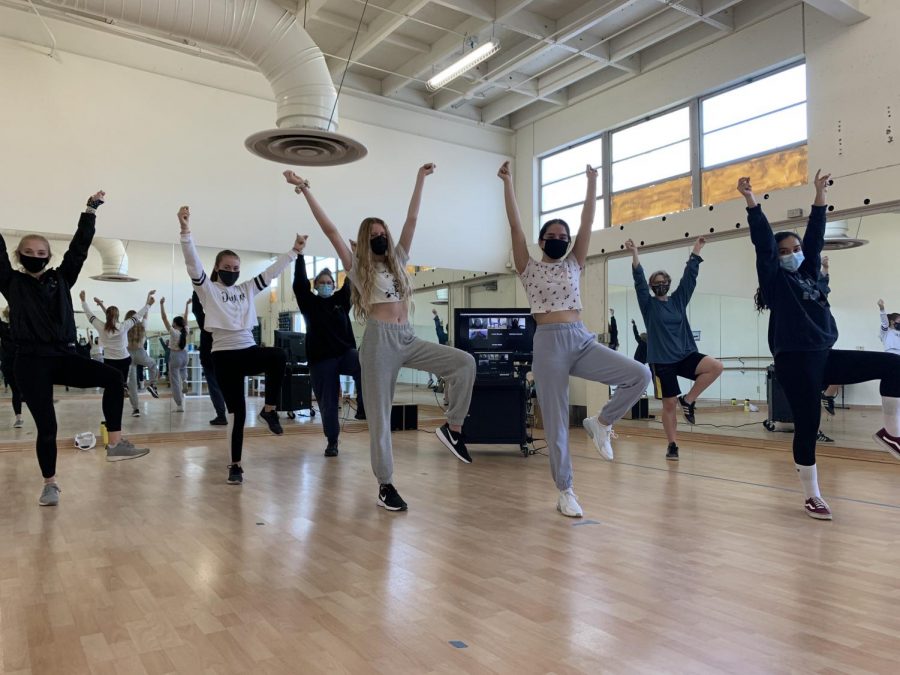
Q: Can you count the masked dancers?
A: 7